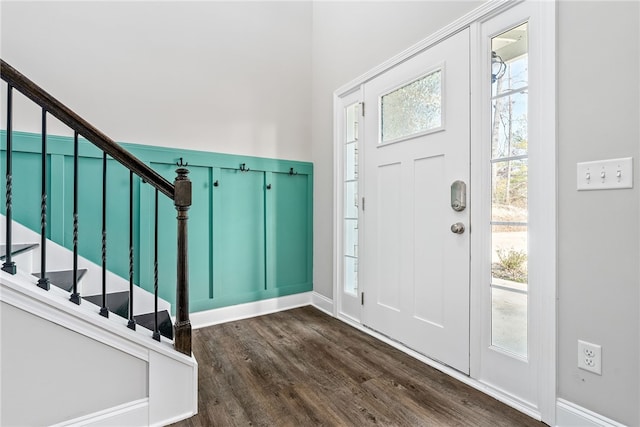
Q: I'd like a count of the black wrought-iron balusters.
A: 6